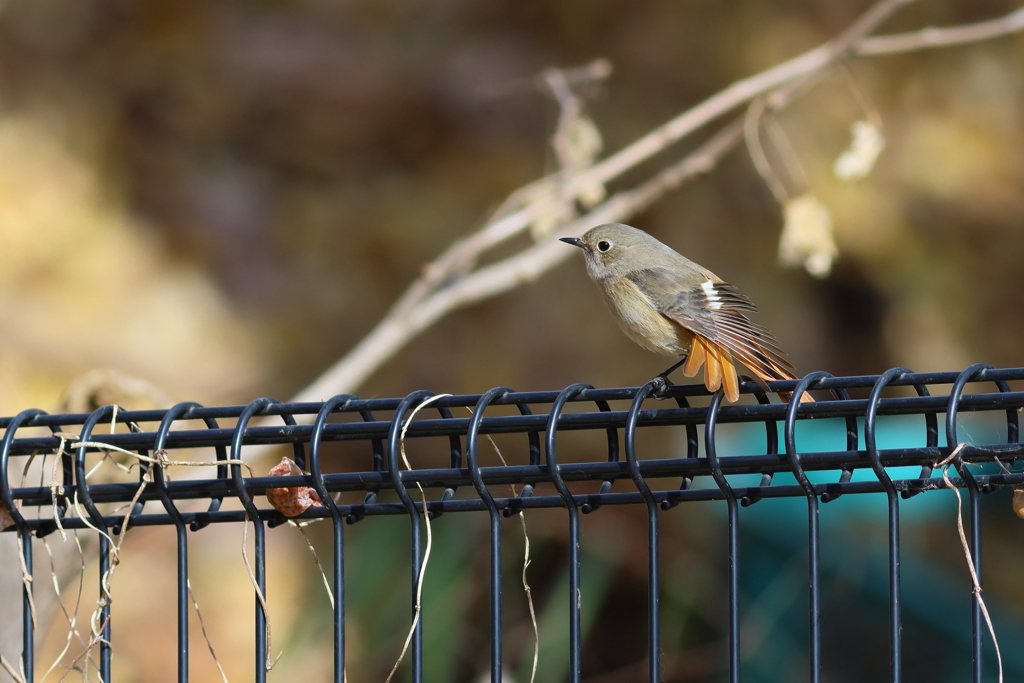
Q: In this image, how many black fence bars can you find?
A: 13